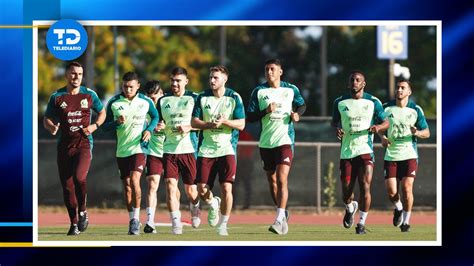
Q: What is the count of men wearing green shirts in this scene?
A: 7